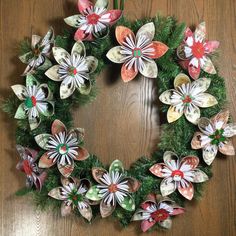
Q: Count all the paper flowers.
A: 14